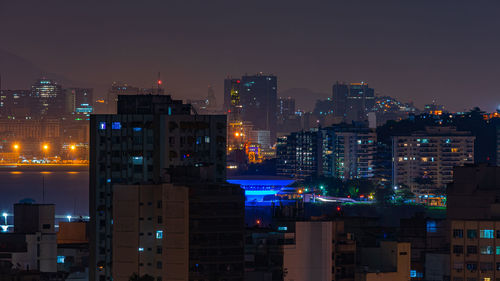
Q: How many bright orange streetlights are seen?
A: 3